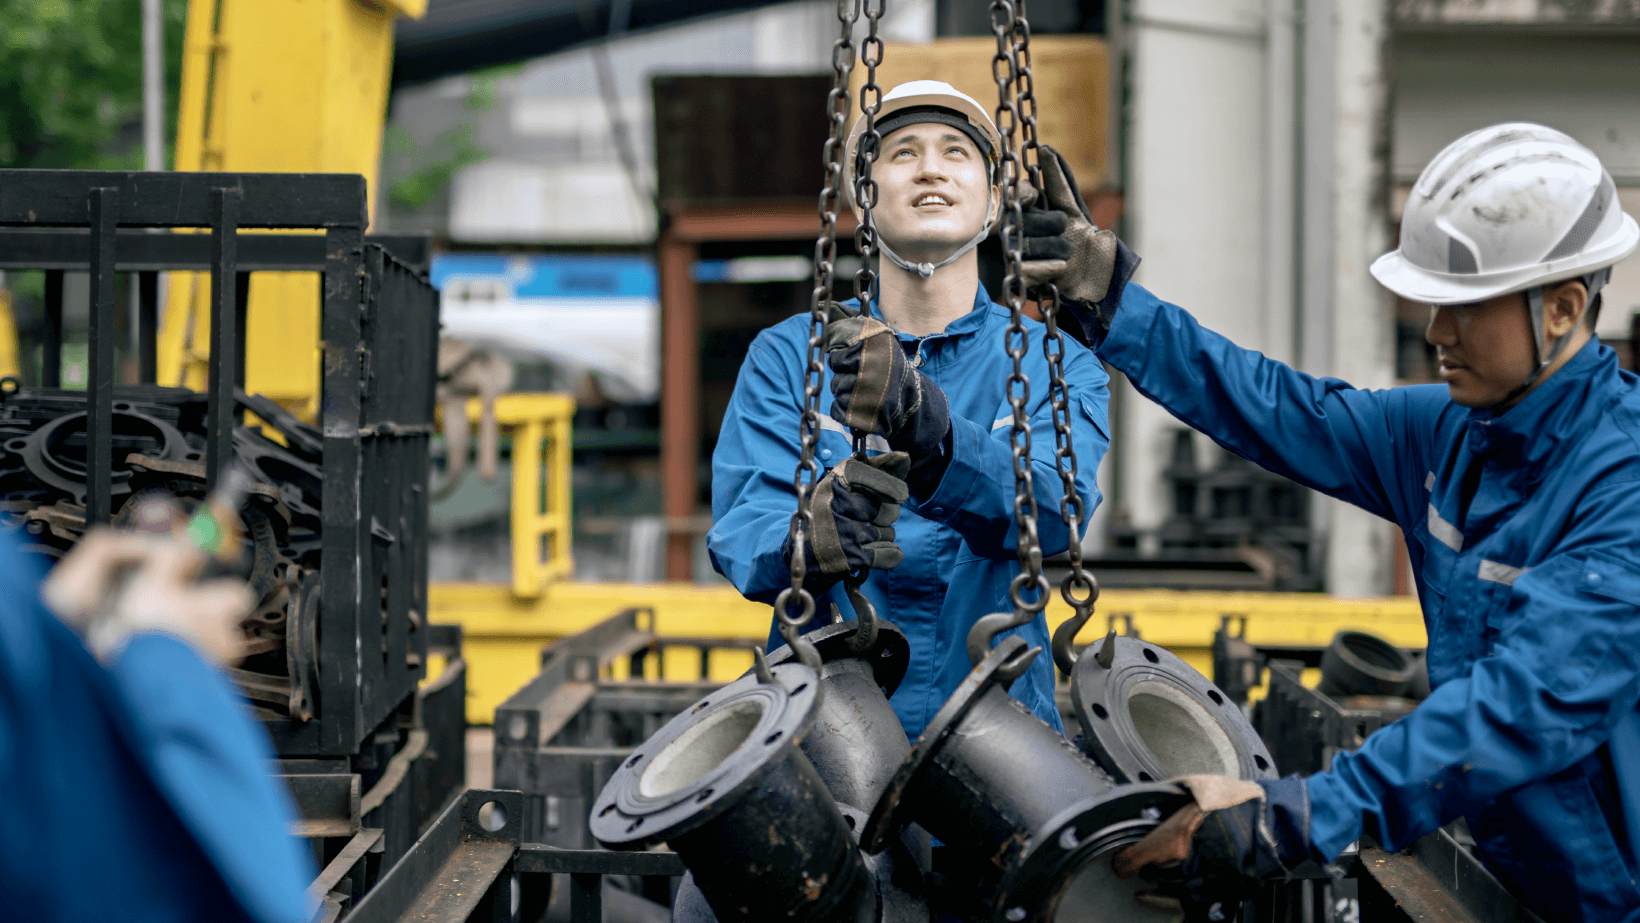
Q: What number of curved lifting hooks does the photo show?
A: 4